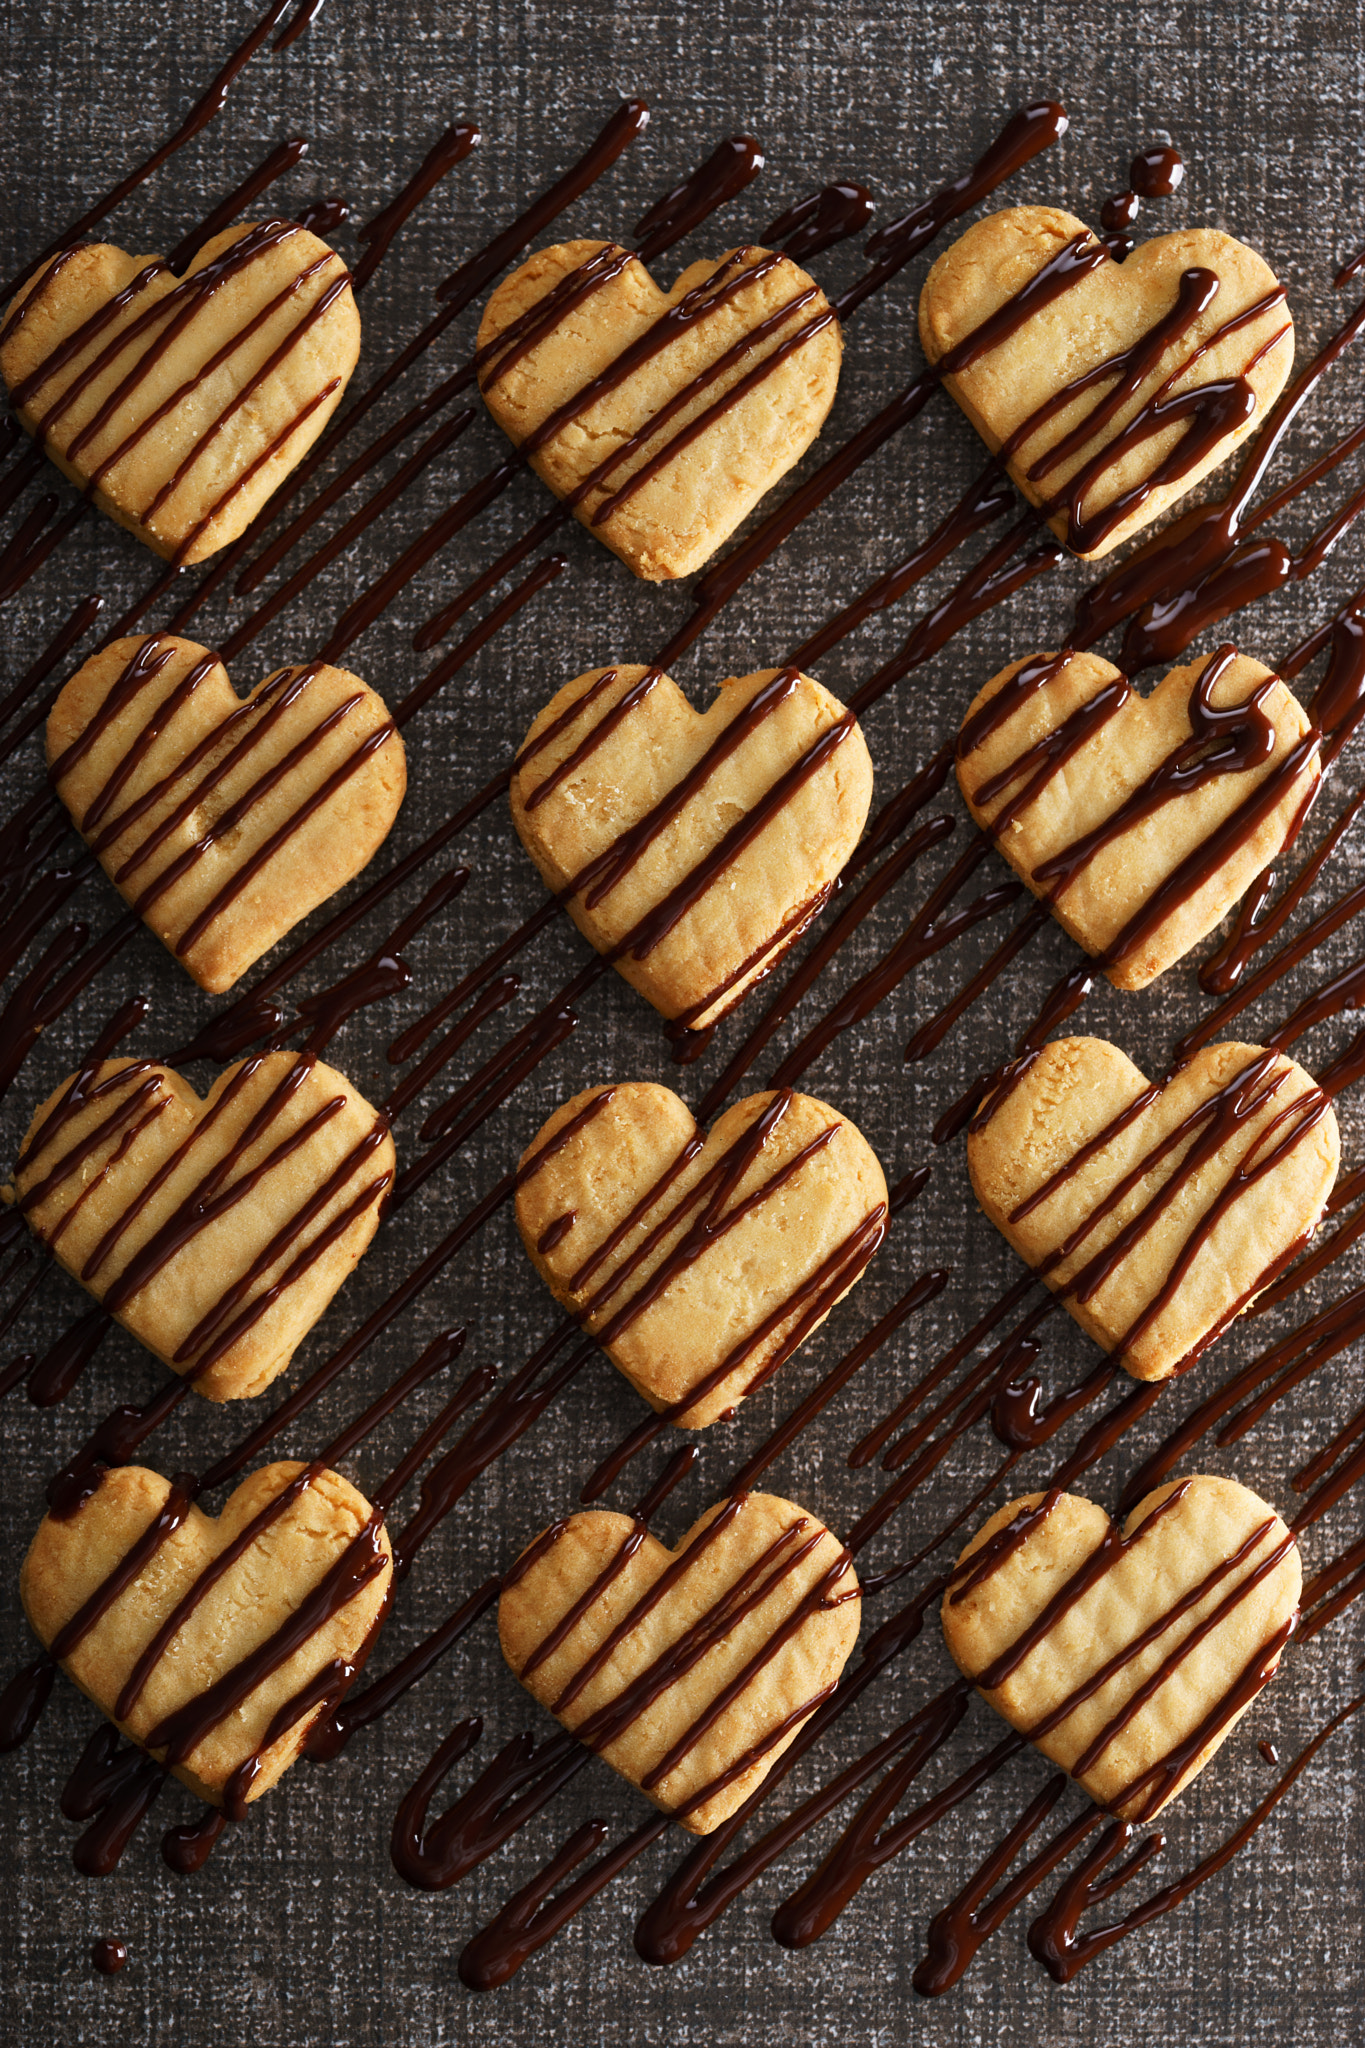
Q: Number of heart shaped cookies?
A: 12